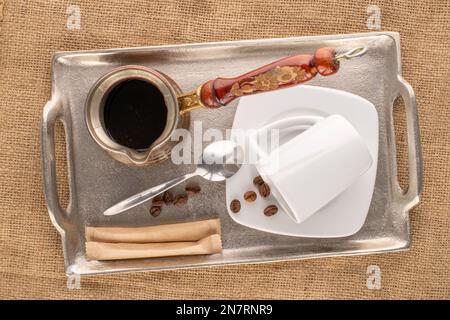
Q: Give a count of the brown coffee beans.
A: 10